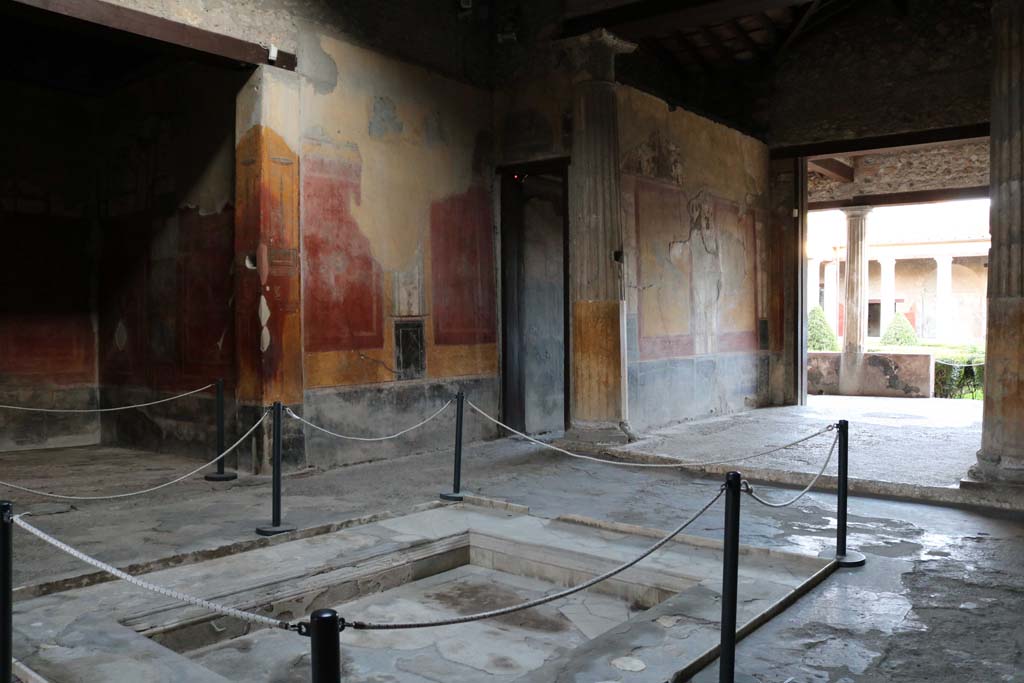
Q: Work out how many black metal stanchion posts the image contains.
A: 7